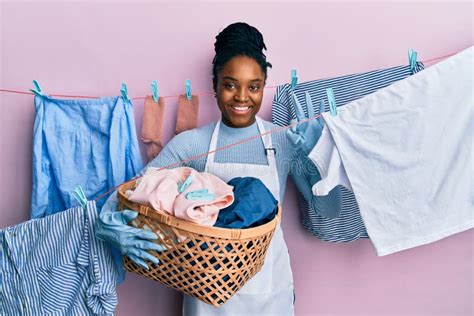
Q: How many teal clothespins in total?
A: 10